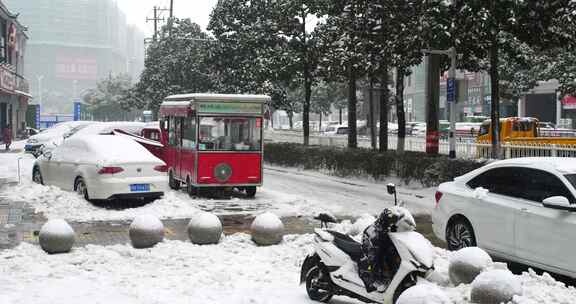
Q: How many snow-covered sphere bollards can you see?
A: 7